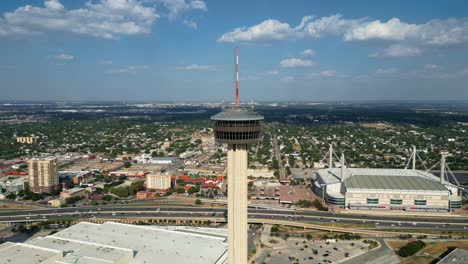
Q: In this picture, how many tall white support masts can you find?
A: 4